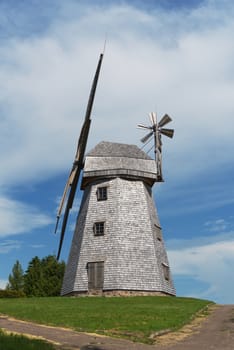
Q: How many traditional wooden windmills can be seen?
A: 1